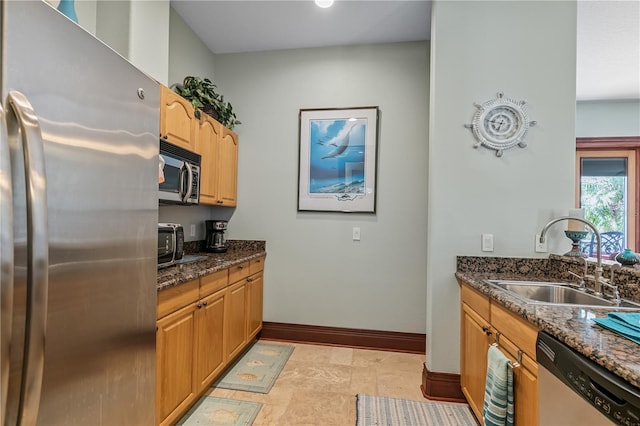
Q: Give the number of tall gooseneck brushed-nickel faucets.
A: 1